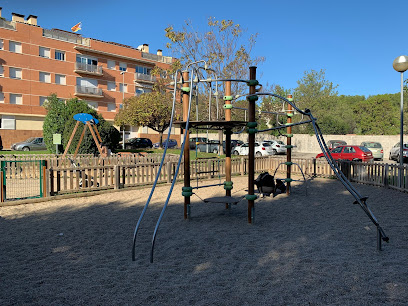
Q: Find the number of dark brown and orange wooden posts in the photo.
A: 4